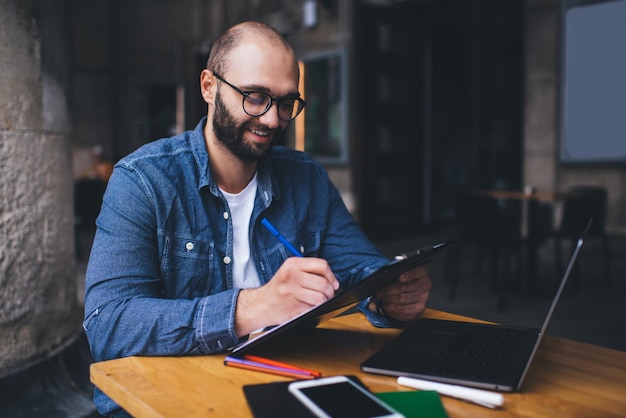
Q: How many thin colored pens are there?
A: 4